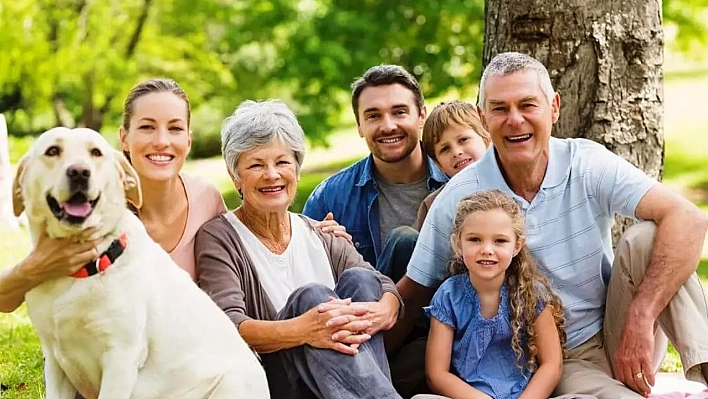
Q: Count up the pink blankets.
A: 1